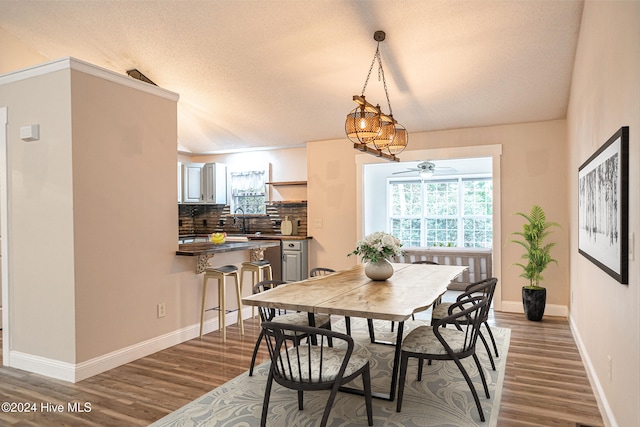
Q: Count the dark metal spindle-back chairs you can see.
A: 6